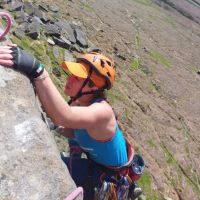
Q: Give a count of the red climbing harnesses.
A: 1